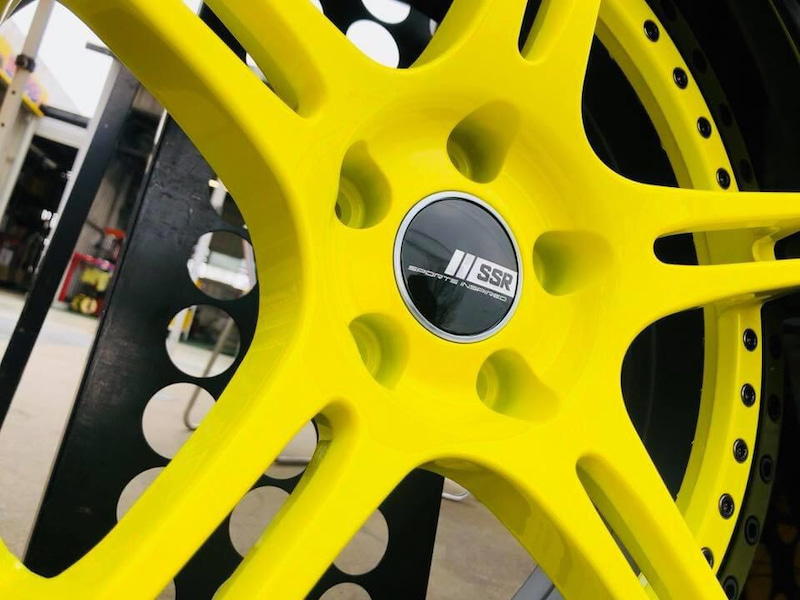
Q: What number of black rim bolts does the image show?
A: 9